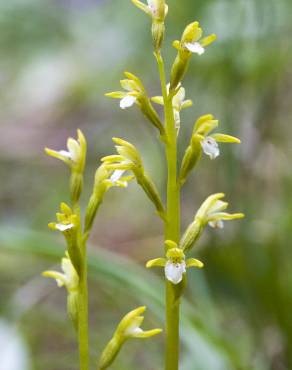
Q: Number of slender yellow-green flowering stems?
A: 2